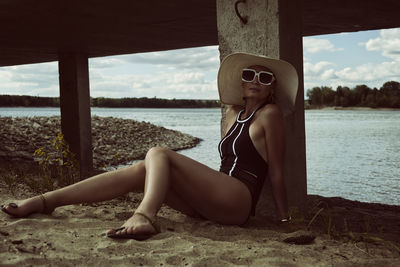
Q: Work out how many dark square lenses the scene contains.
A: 2